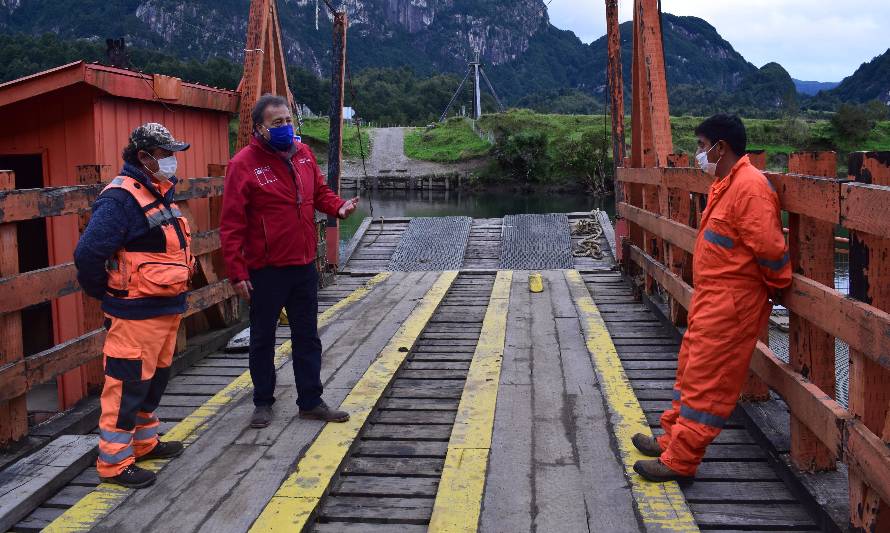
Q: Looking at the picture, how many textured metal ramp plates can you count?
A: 2